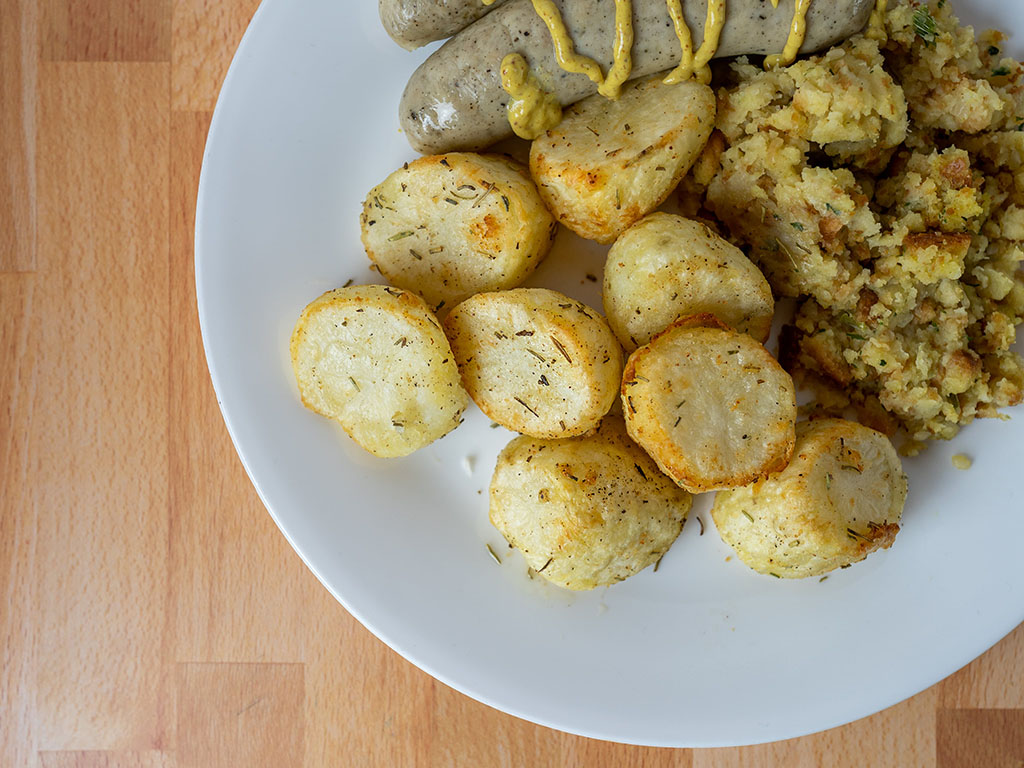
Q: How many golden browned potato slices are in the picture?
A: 8